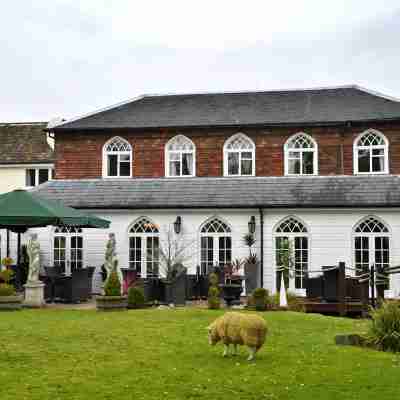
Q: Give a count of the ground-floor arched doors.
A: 5